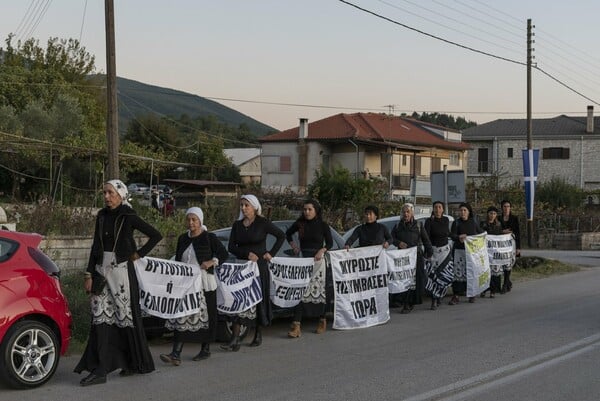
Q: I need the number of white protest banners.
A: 7